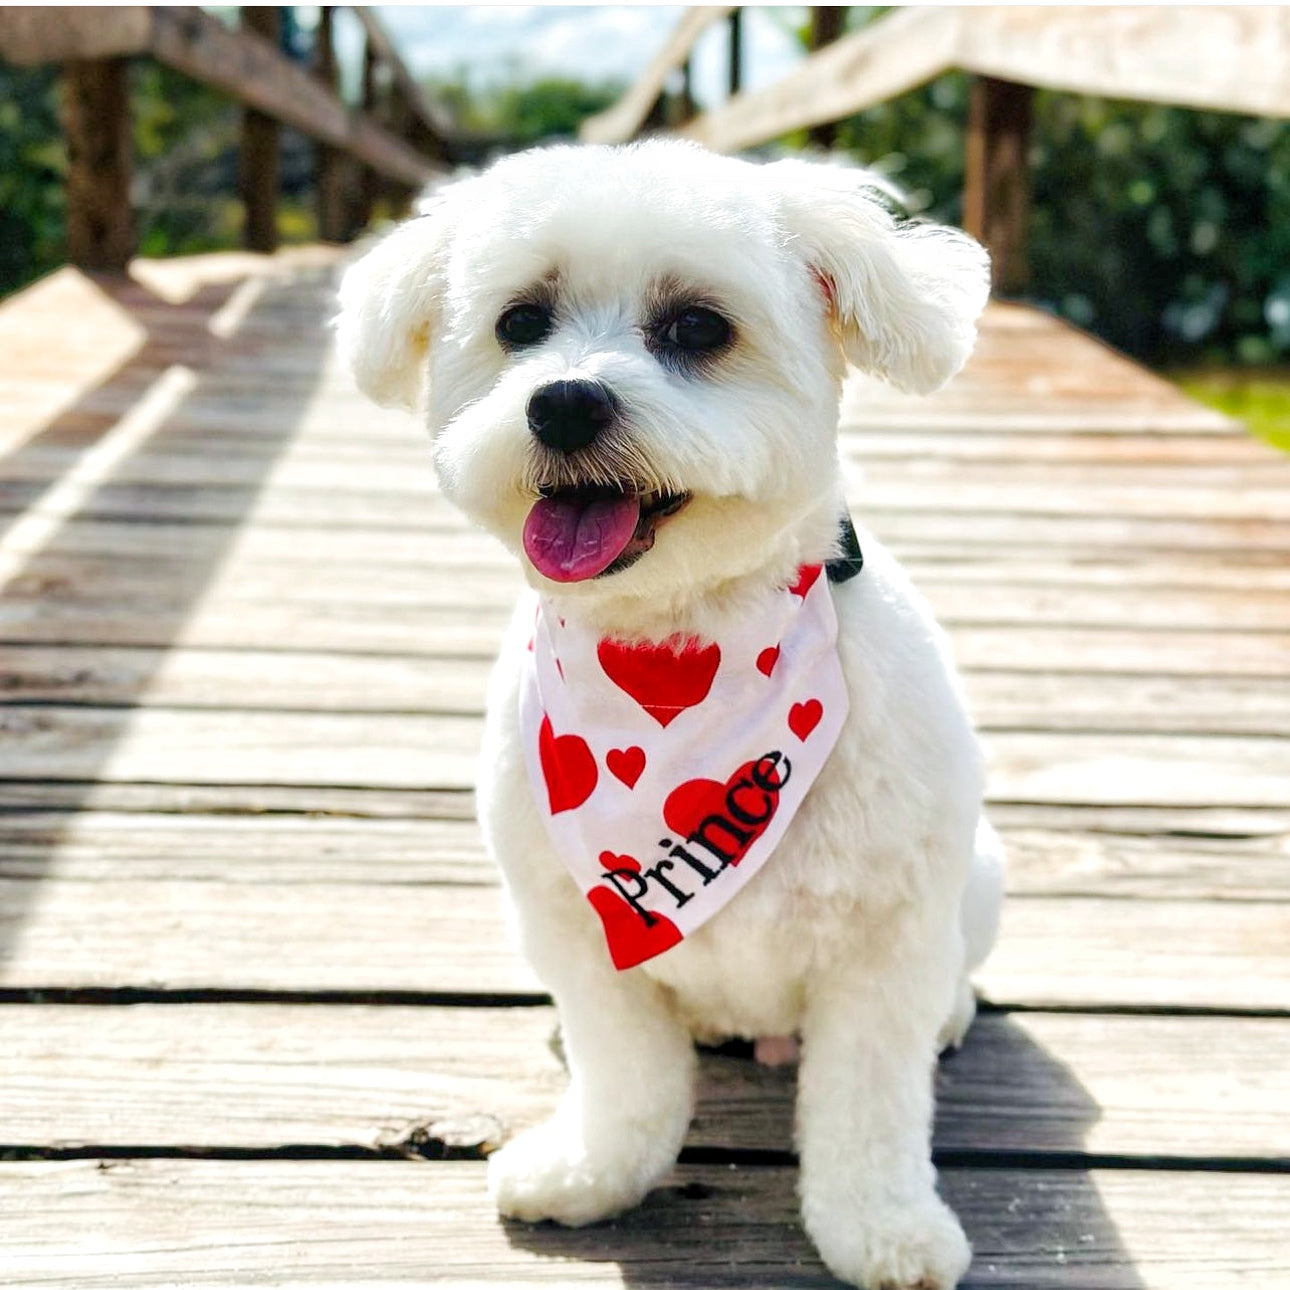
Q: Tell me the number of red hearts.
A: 9